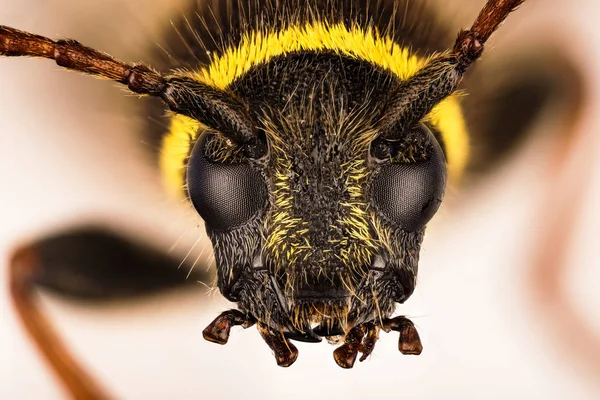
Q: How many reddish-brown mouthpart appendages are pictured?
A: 4